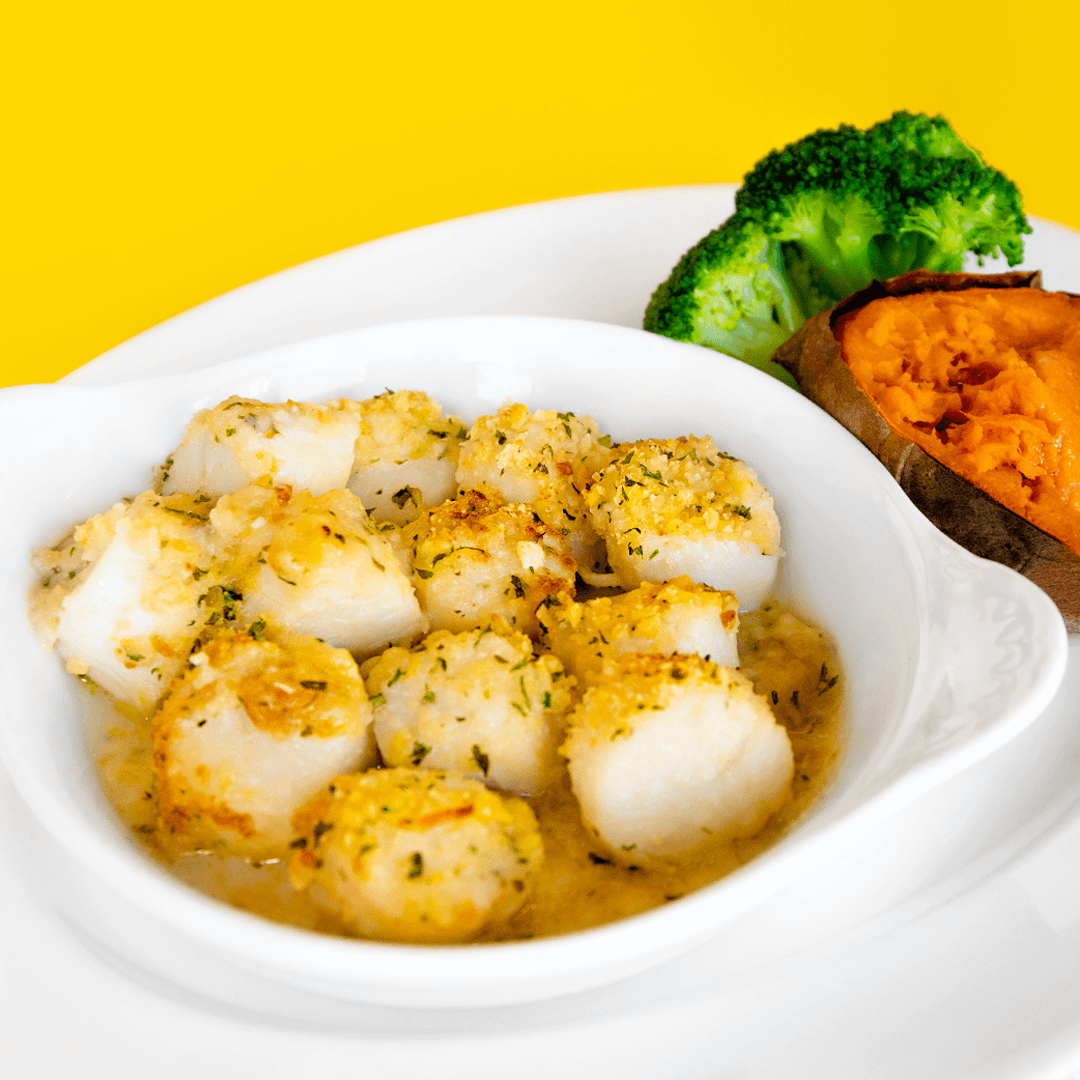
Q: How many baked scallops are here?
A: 12